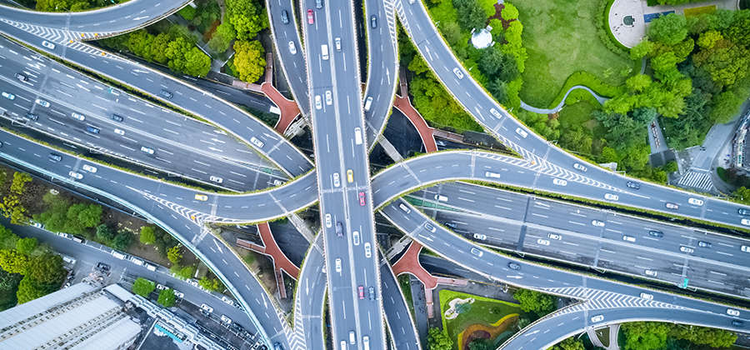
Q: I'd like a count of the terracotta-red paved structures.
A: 4